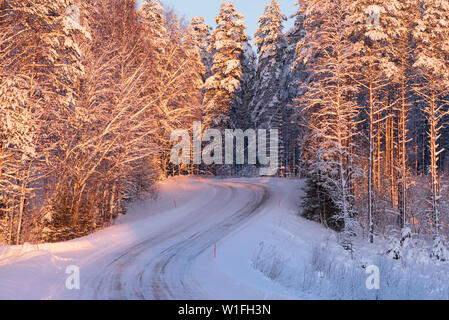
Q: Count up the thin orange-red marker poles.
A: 3